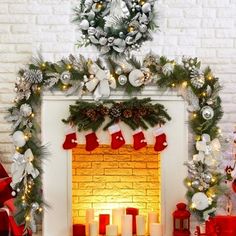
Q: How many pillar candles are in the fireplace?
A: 11